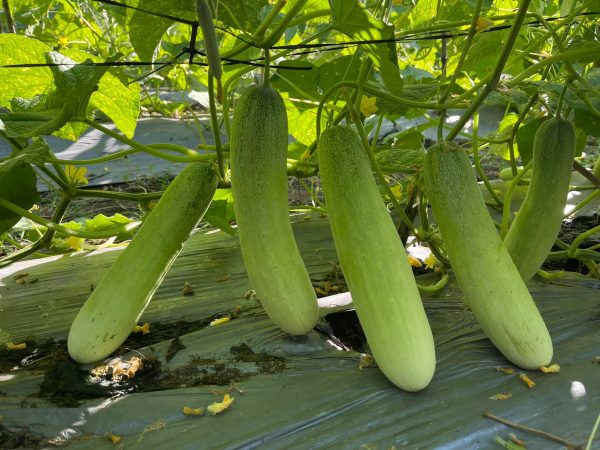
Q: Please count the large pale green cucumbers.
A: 5